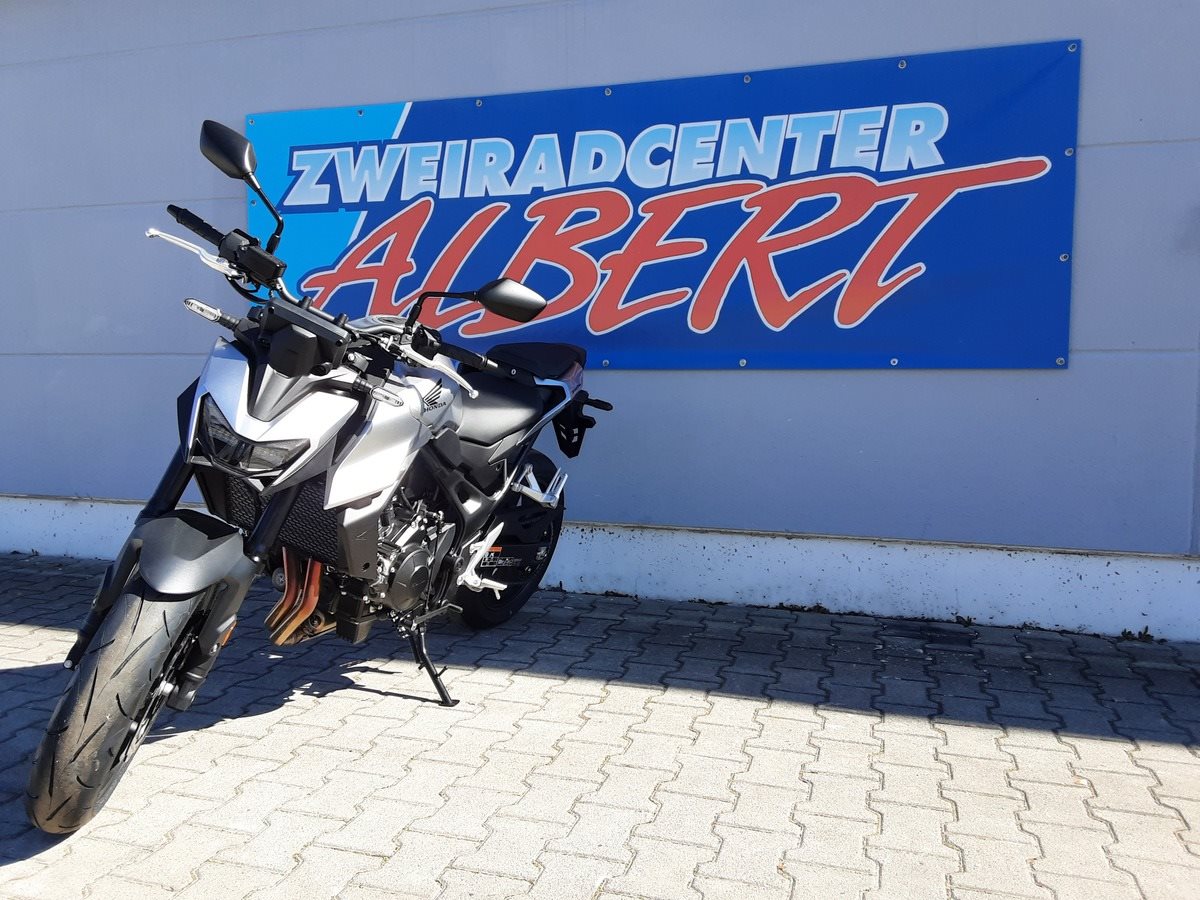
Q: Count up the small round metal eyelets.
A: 14